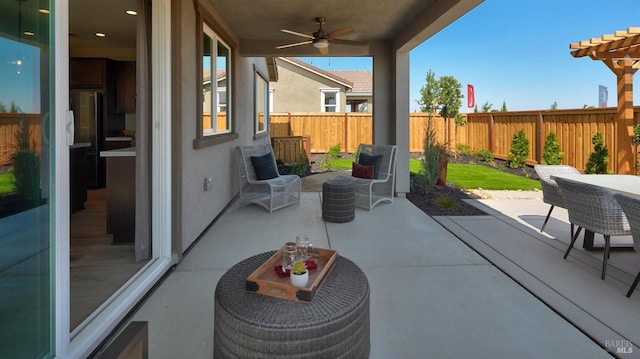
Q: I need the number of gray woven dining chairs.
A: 3